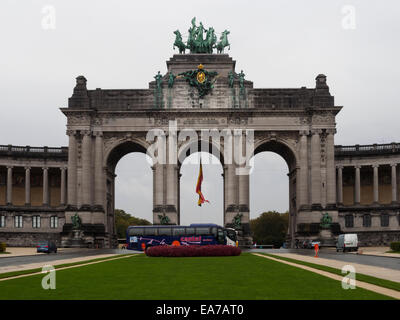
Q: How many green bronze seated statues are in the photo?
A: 4